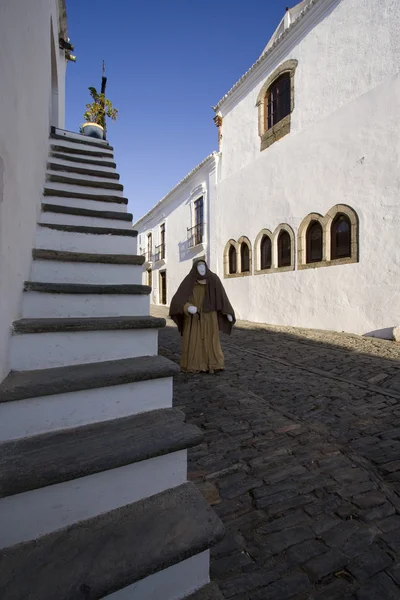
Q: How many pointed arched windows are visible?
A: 6